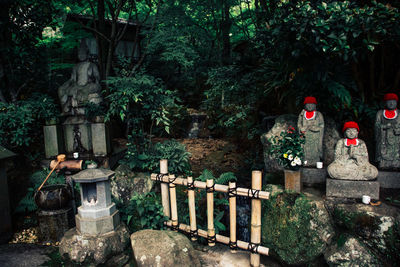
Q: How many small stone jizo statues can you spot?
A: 3